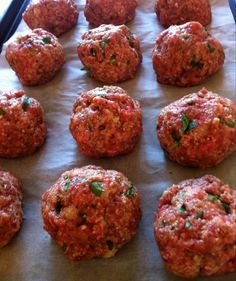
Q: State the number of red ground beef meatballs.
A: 12